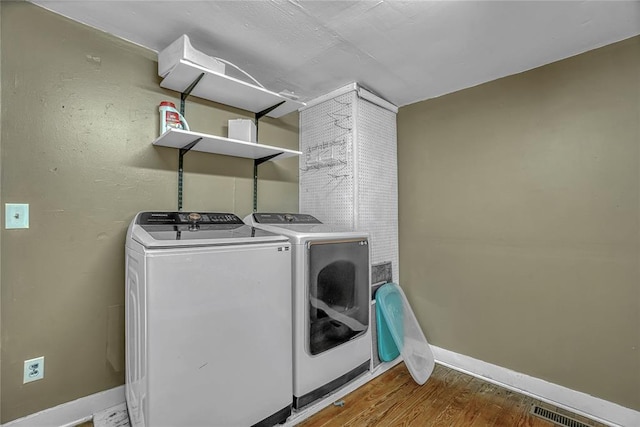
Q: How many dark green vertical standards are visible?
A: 2